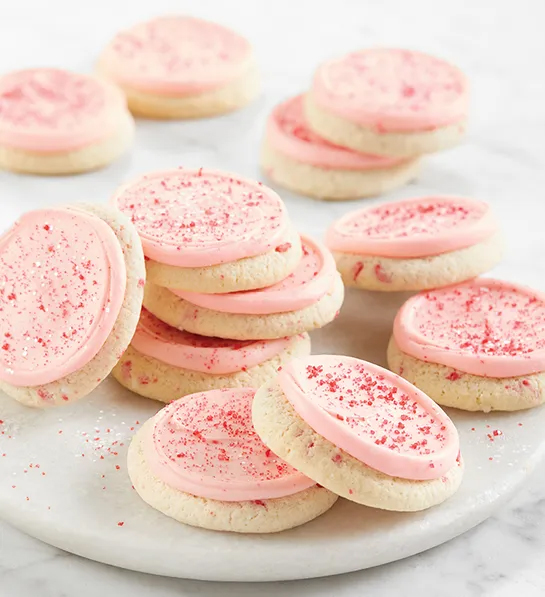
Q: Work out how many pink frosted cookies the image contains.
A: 12